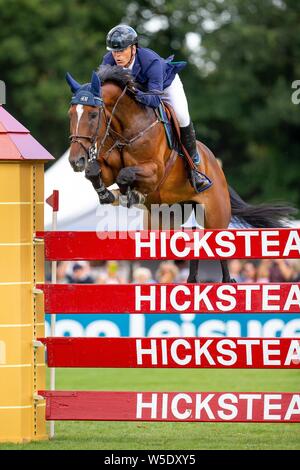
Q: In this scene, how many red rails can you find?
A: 4